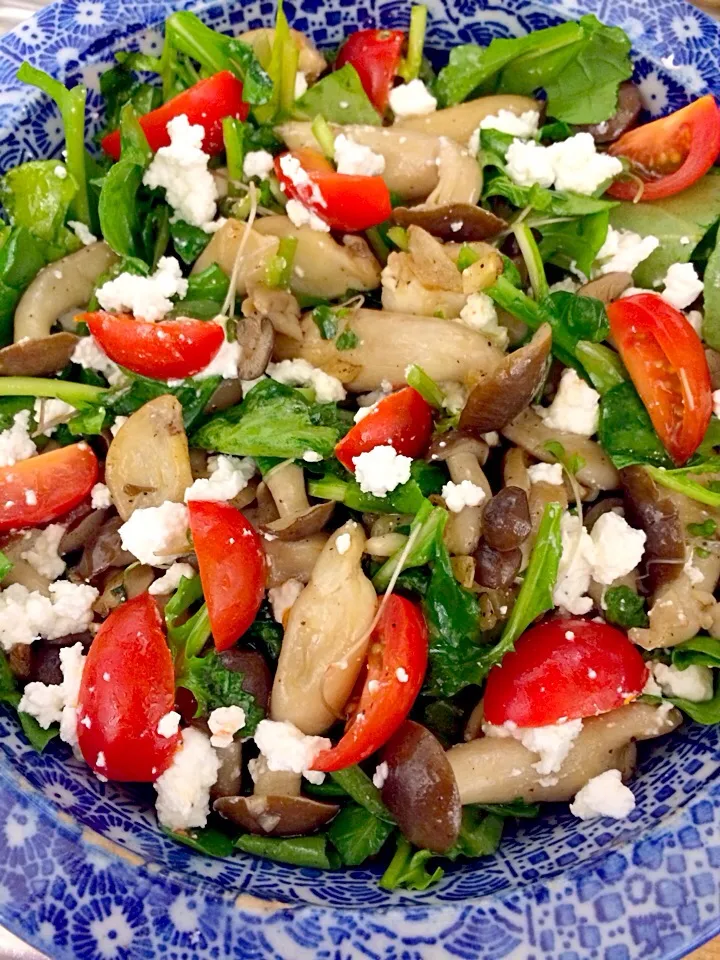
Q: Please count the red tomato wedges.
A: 12